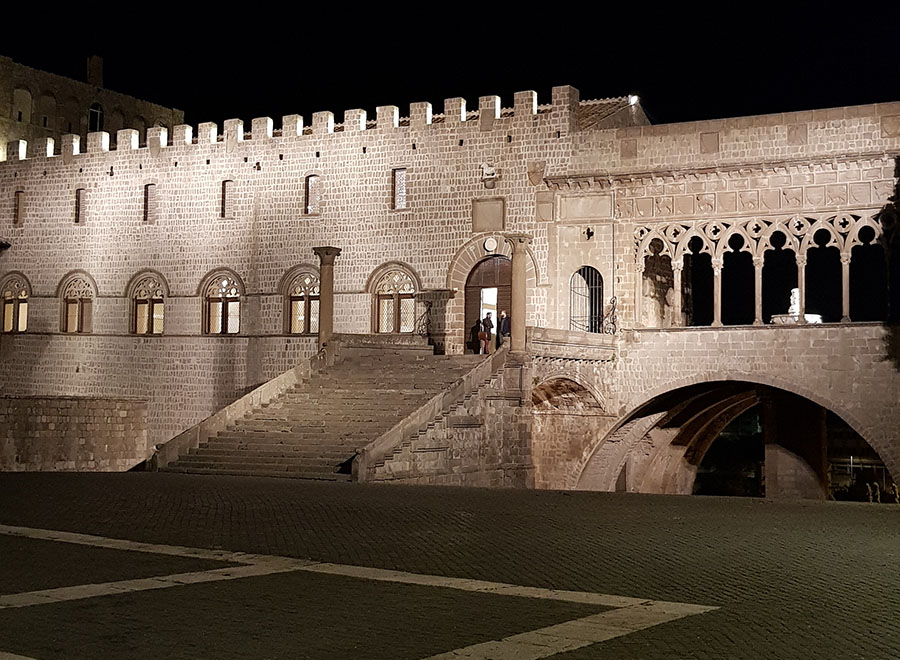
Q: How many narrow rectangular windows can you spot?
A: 6